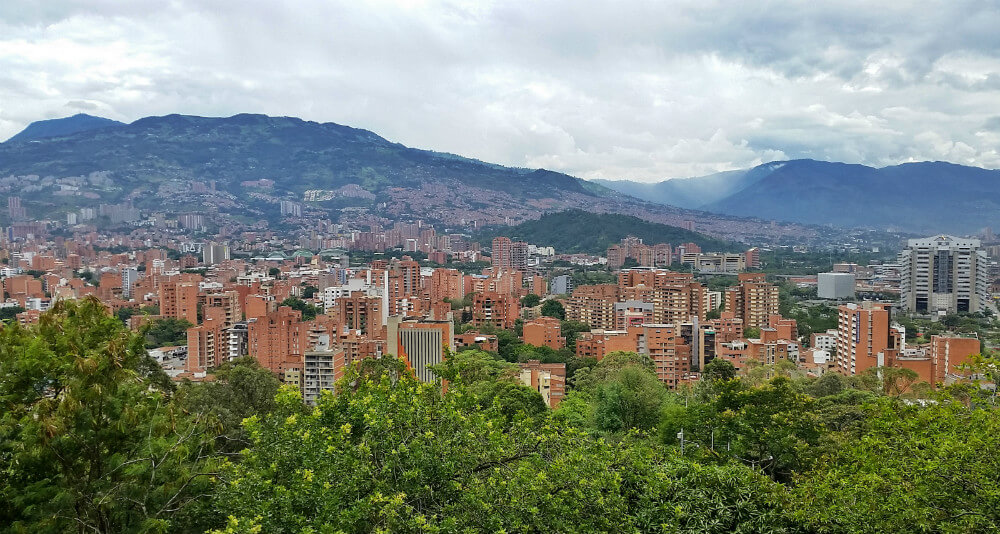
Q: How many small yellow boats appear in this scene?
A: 0